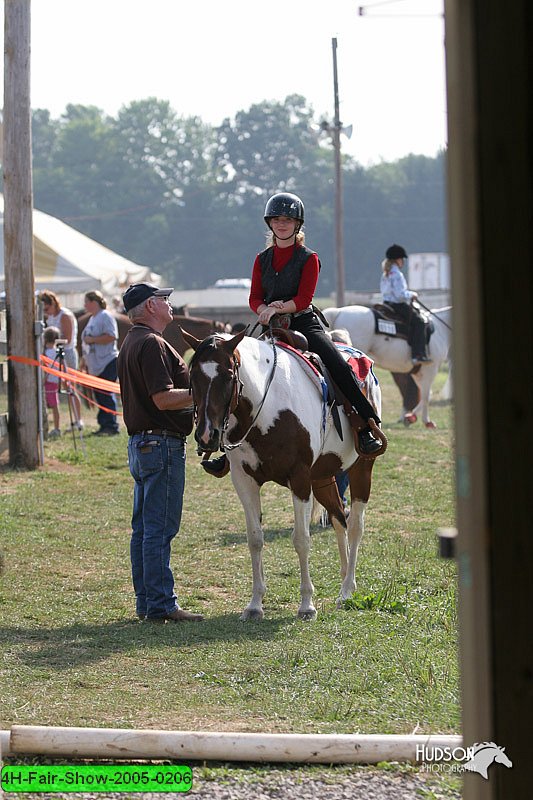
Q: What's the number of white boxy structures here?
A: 1